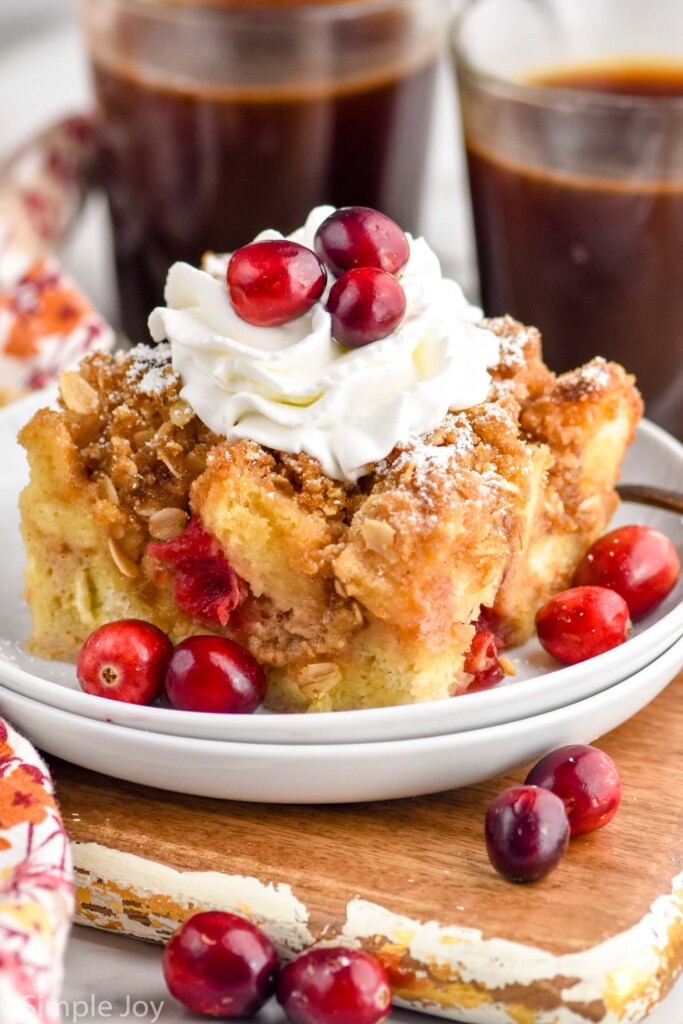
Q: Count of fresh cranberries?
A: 11